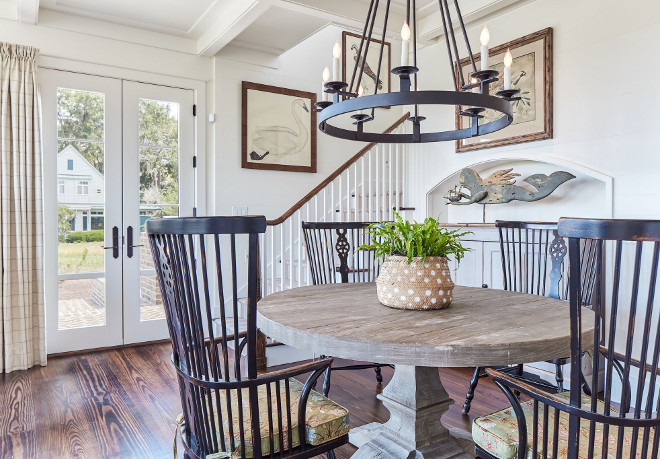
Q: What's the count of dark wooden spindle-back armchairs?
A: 4